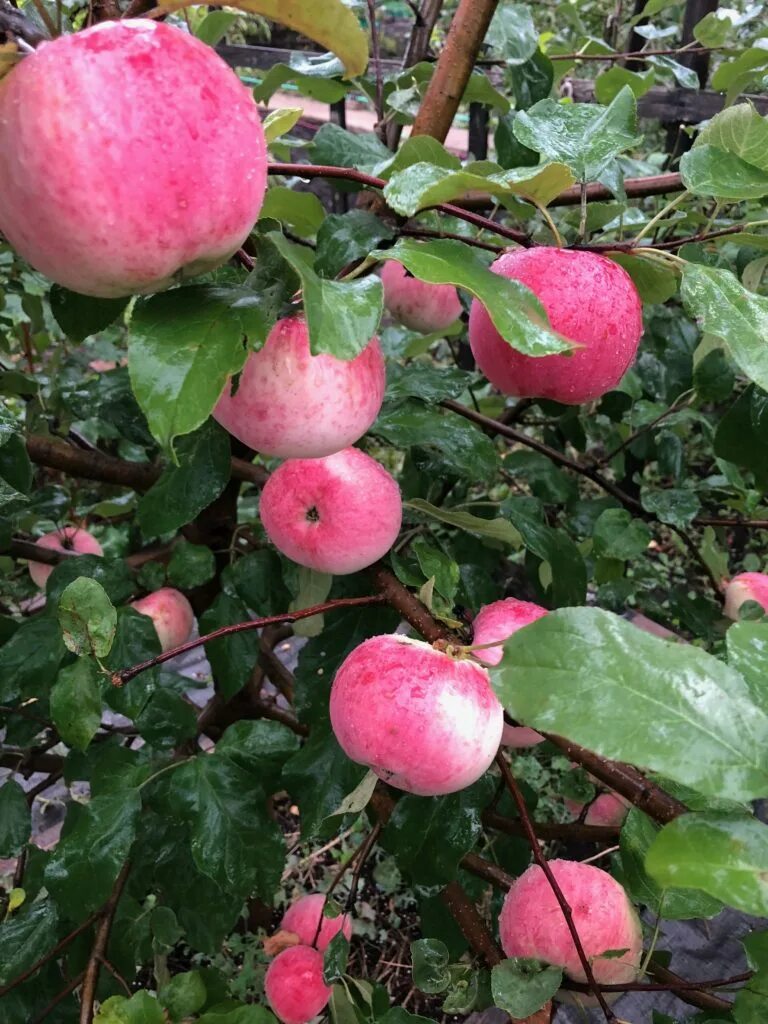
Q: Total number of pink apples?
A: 14